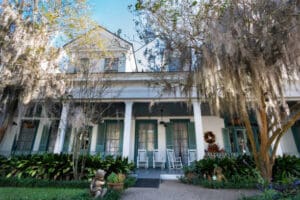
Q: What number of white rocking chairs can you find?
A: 4